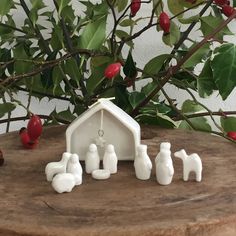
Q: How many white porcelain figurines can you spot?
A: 10